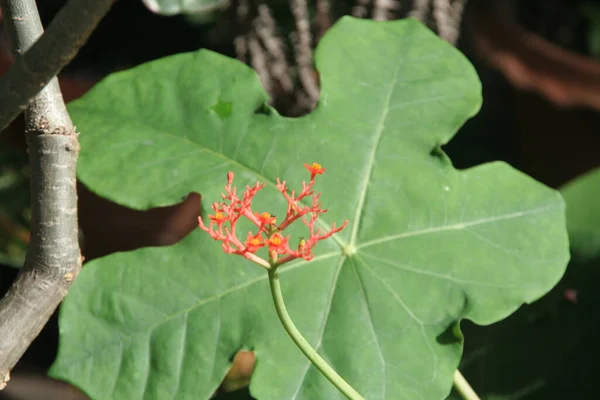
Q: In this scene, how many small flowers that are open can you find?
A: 5